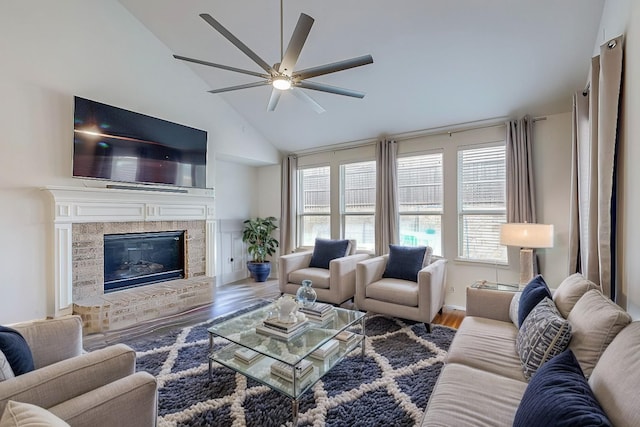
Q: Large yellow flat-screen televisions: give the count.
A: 0